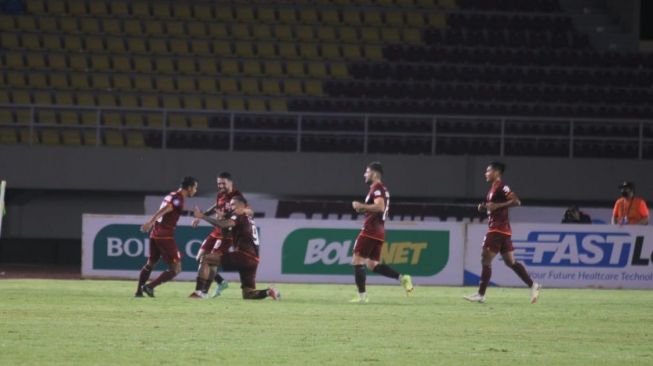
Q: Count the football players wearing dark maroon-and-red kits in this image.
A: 5